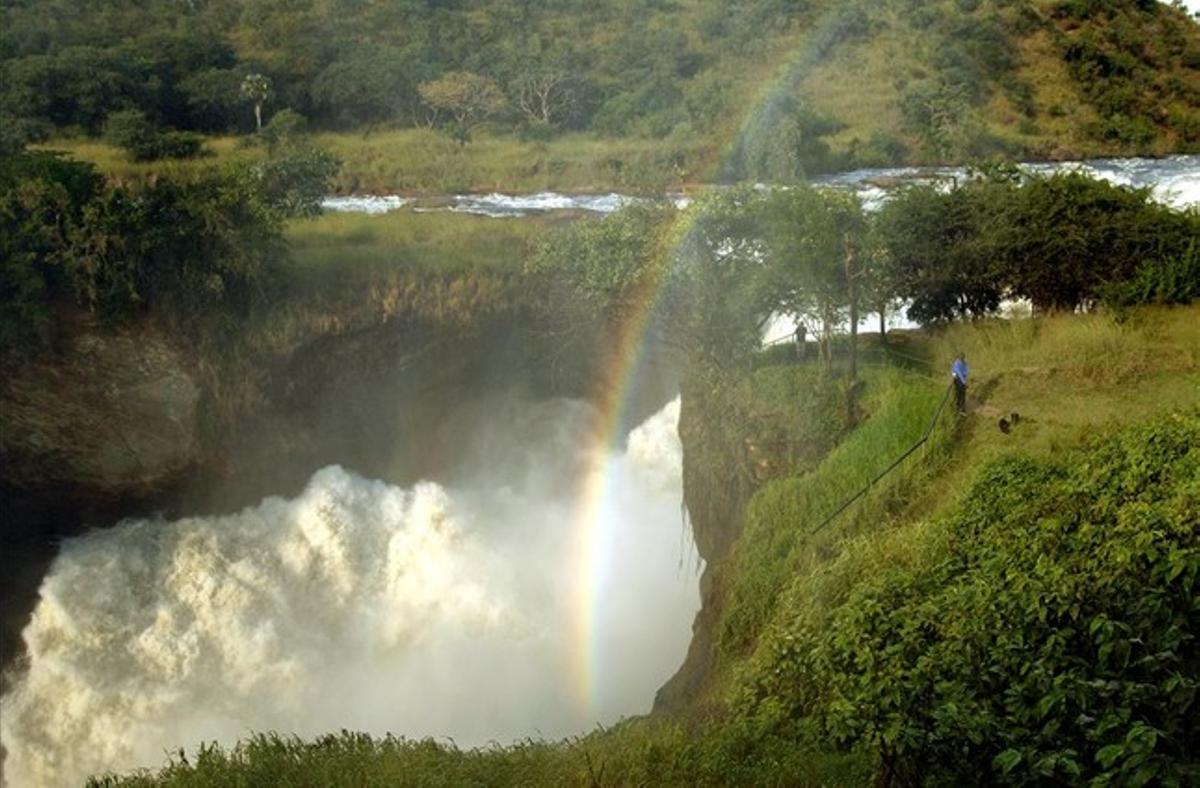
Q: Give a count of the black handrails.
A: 1